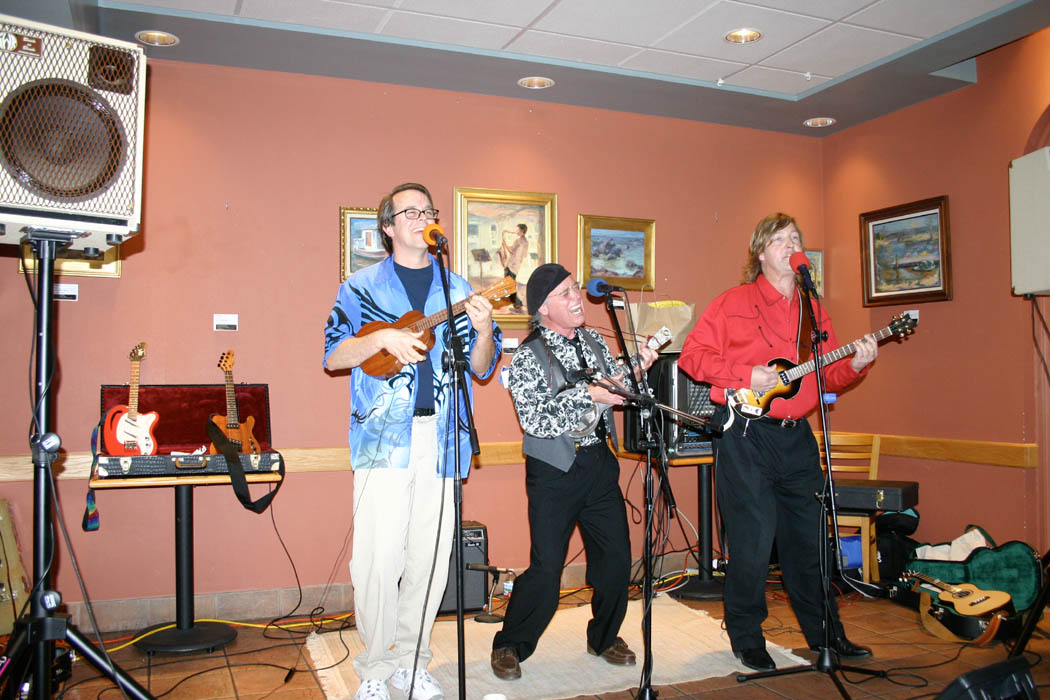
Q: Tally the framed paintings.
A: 6